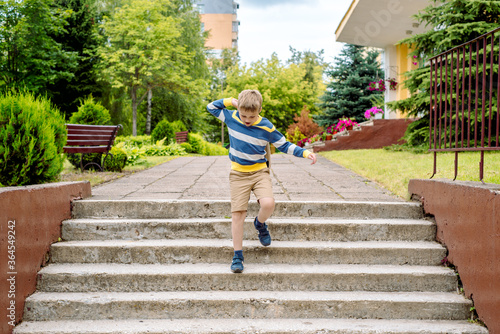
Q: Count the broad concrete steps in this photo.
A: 6